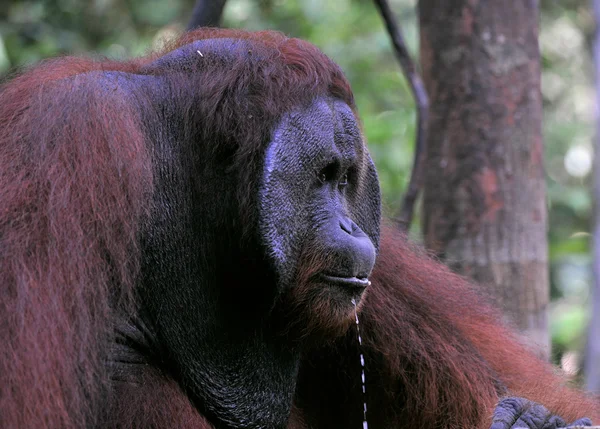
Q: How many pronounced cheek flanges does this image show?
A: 2